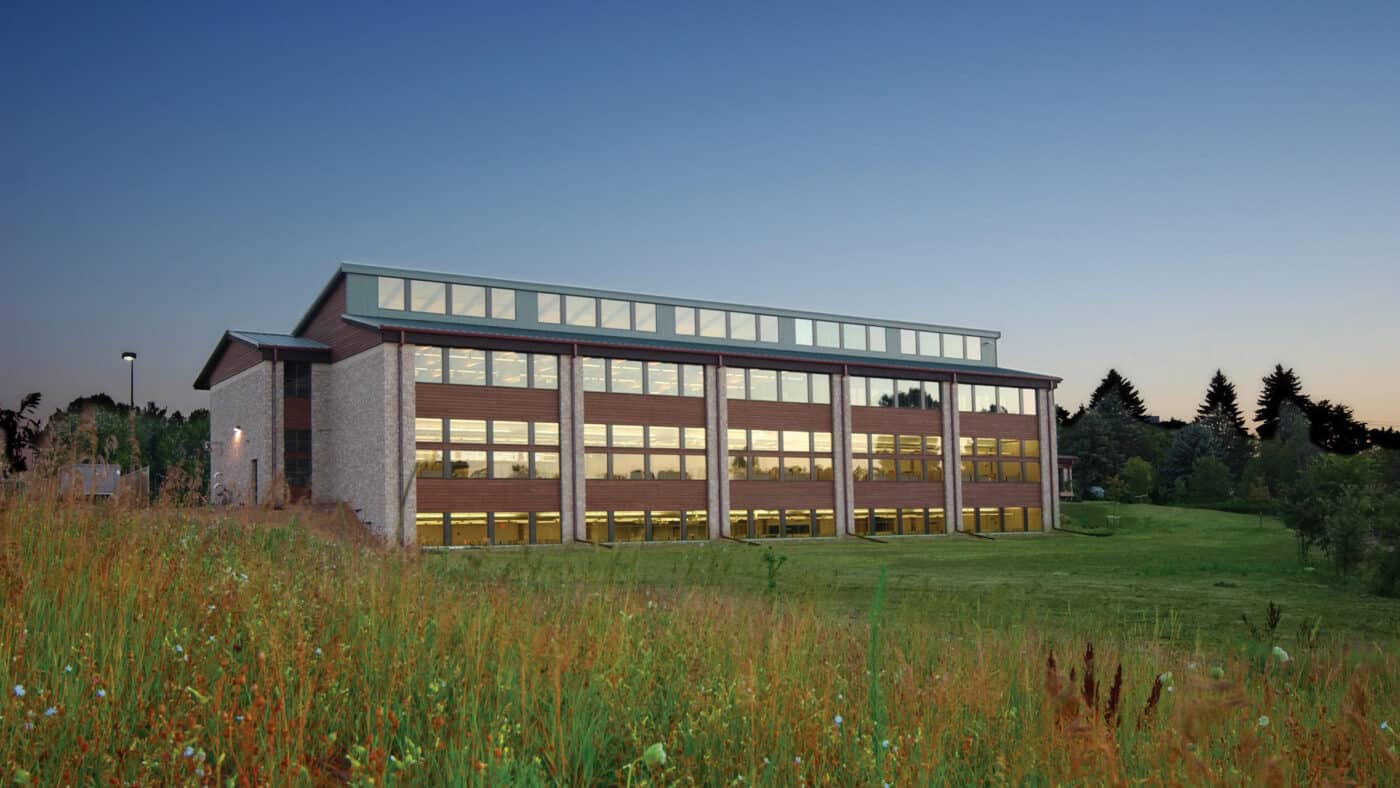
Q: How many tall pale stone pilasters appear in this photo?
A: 6